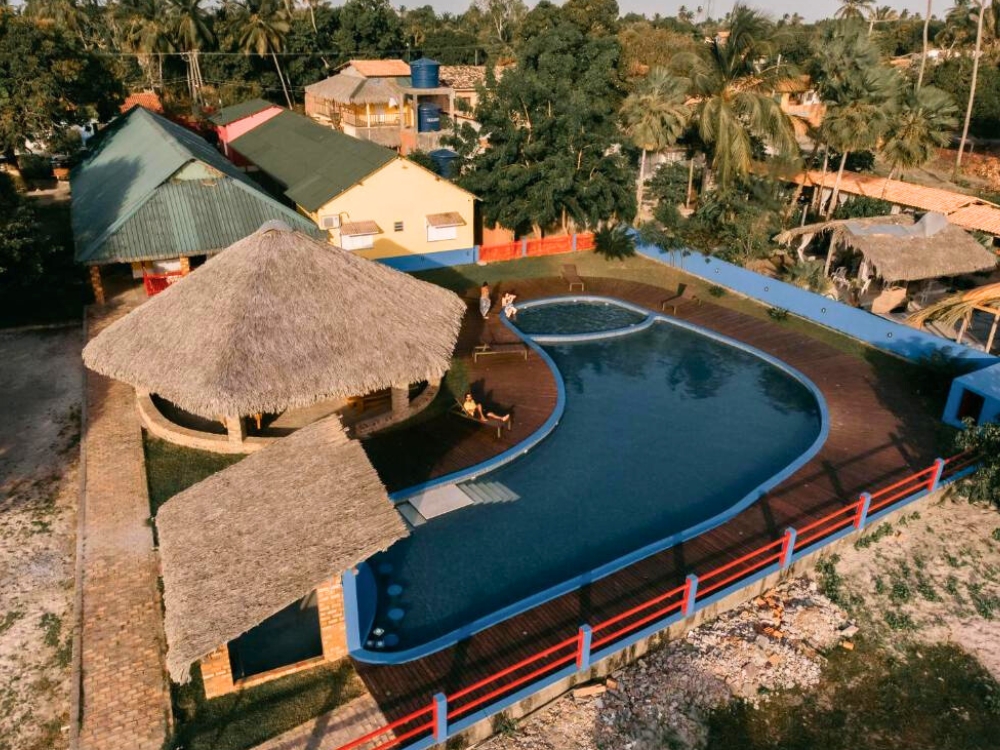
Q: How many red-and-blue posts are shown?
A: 6